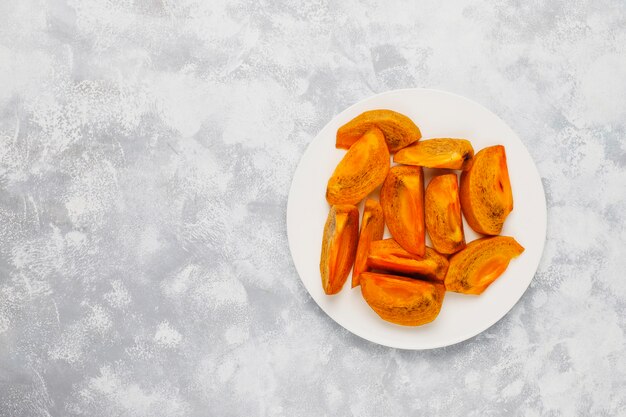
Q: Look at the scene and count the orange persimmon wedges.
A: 11